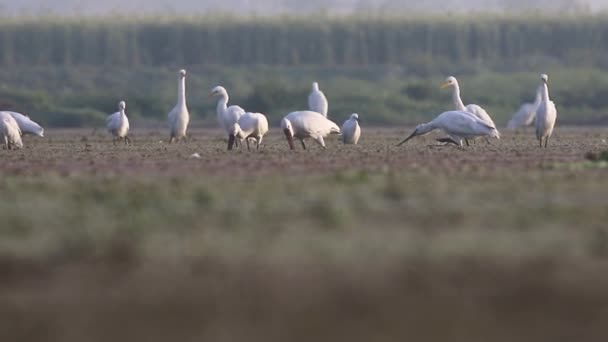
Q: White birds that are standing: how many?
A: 13